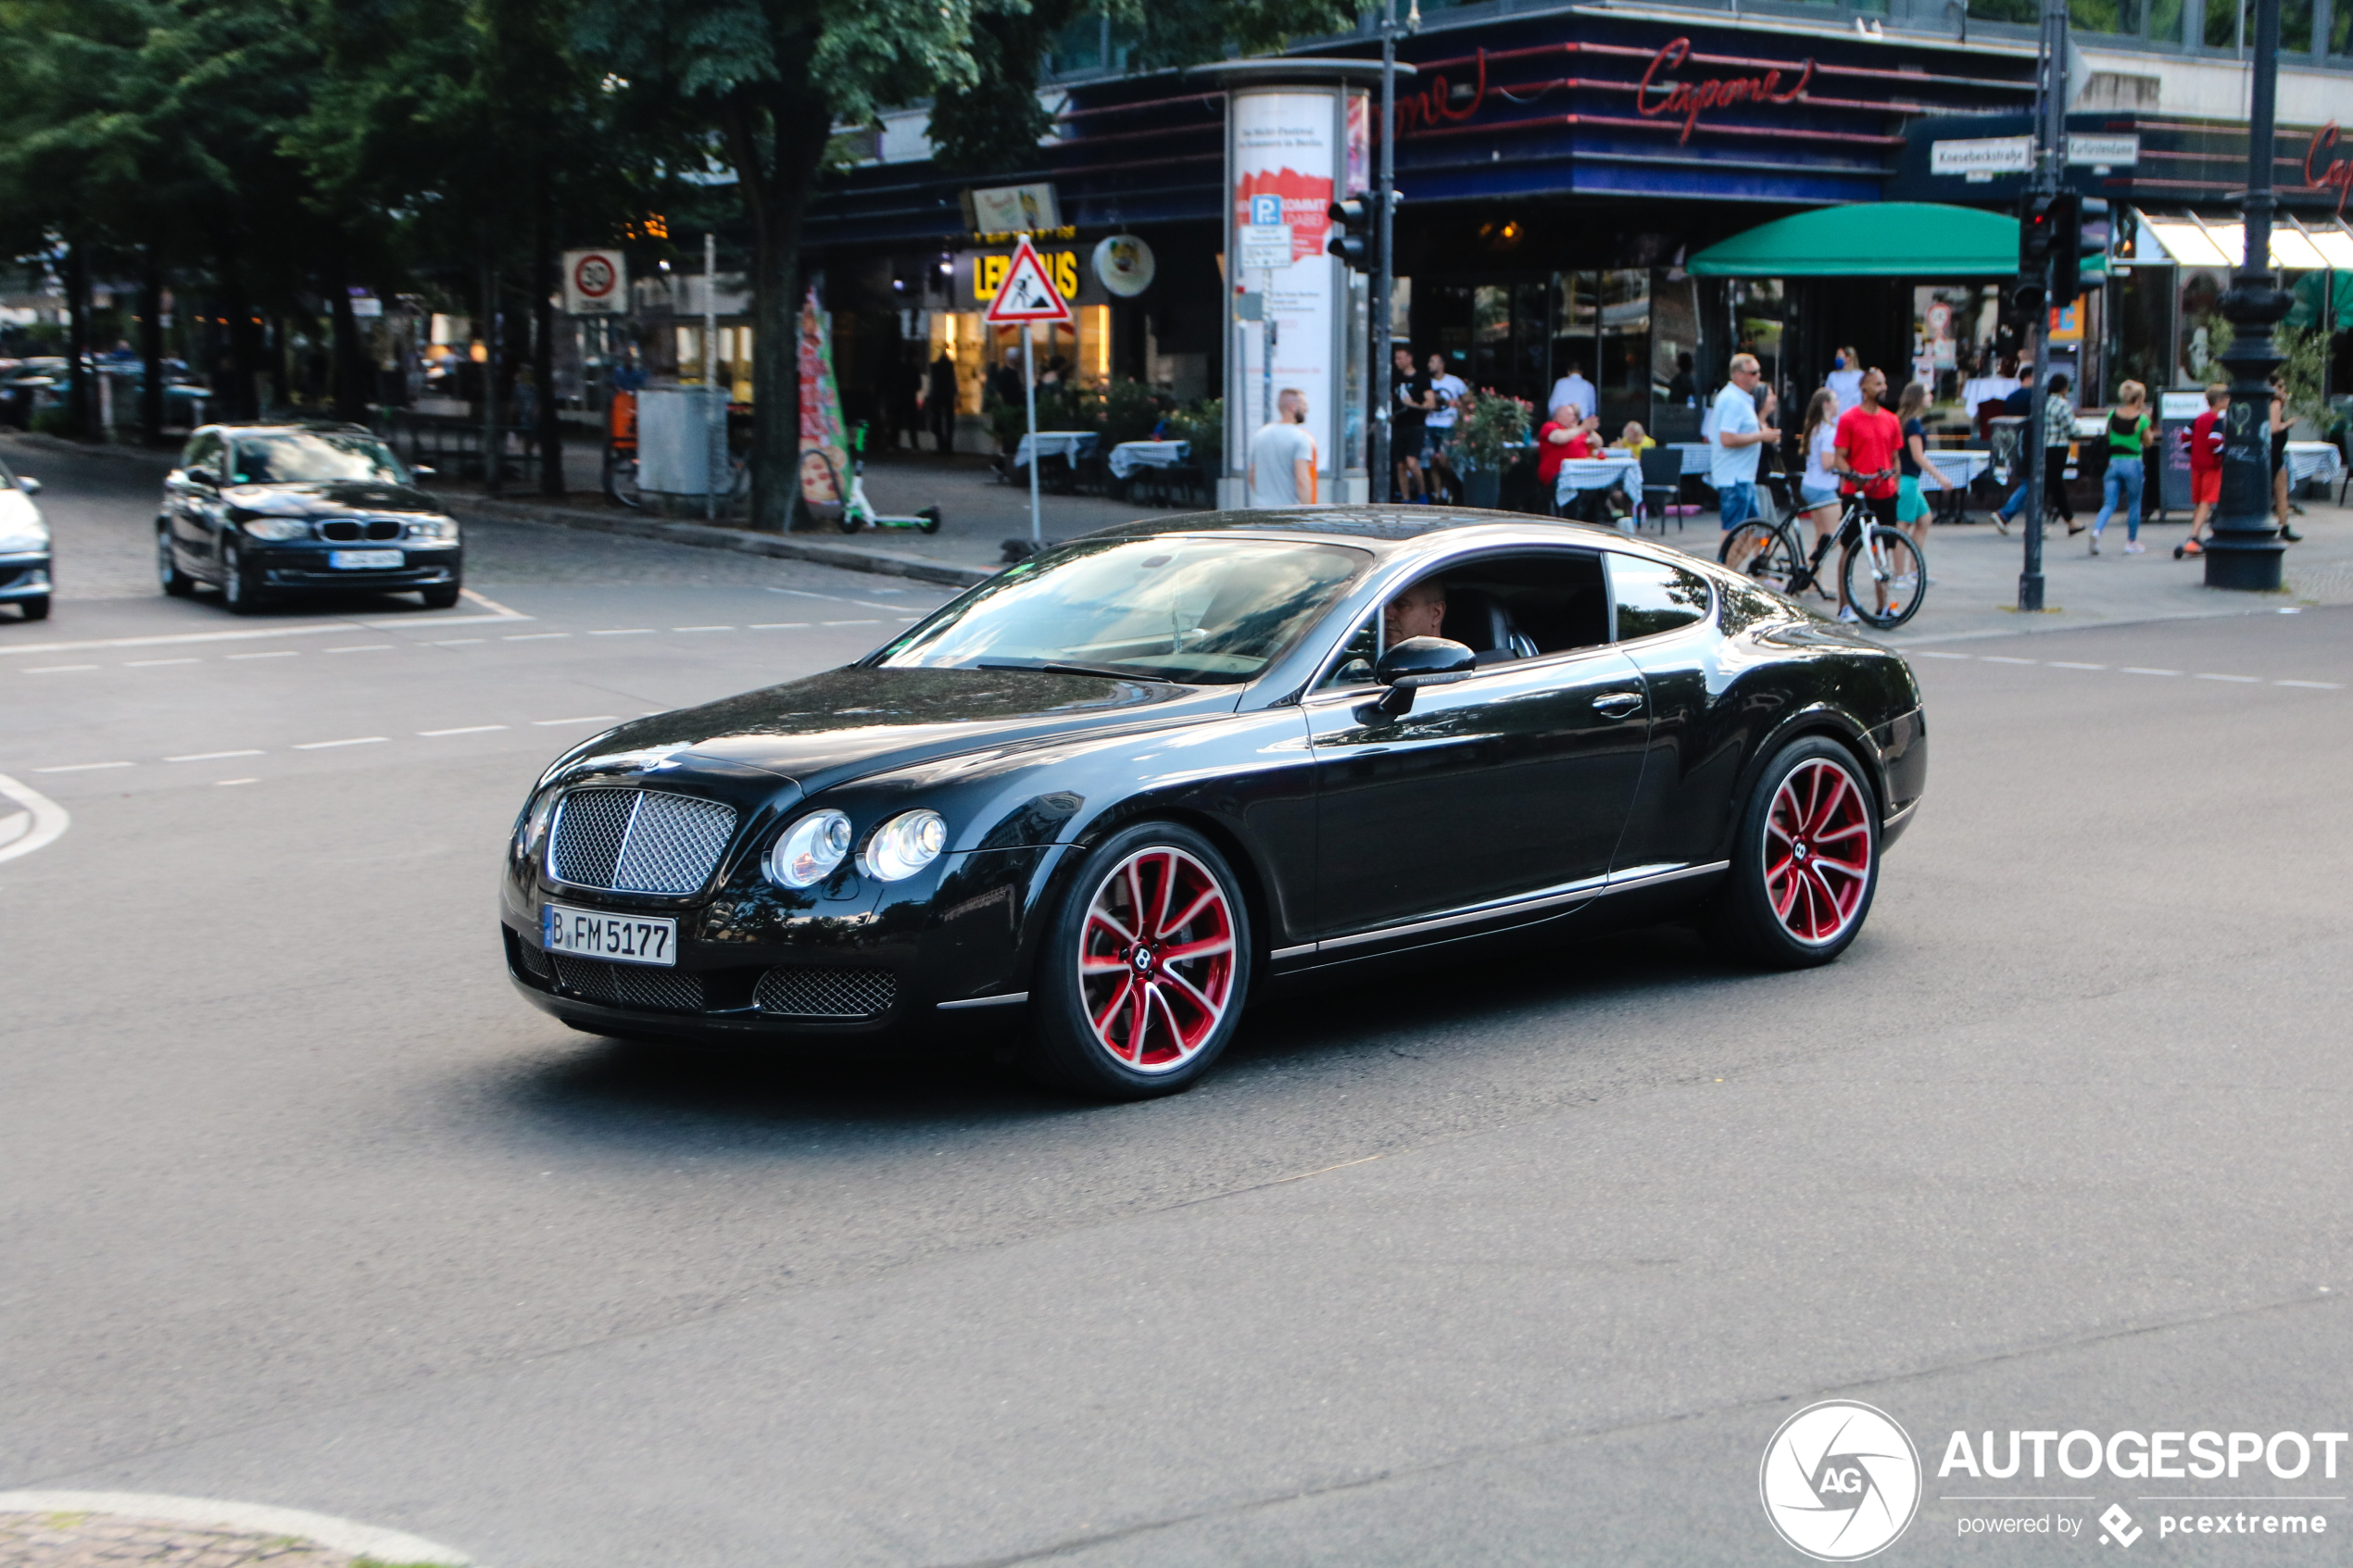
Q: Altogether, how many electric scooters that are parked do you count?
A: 1